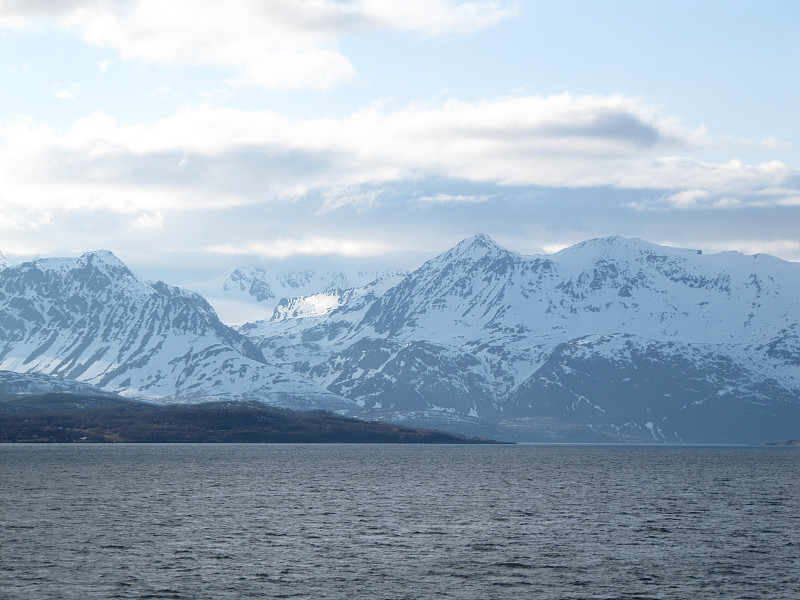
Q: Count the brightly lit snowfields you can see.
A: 1